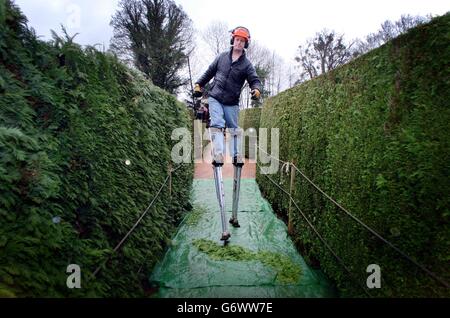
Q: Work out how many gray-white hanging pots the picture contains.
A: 0